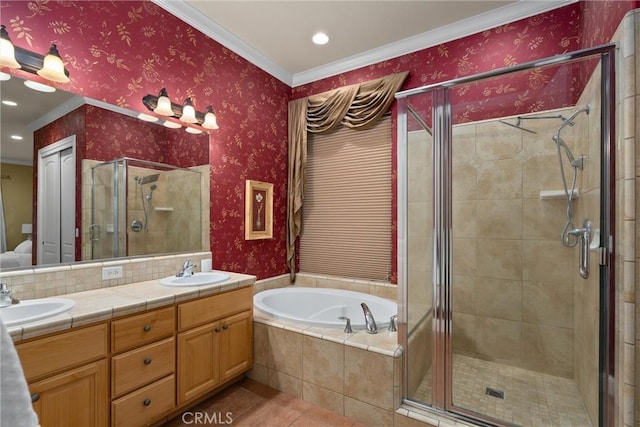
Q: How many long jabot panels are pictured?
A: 1